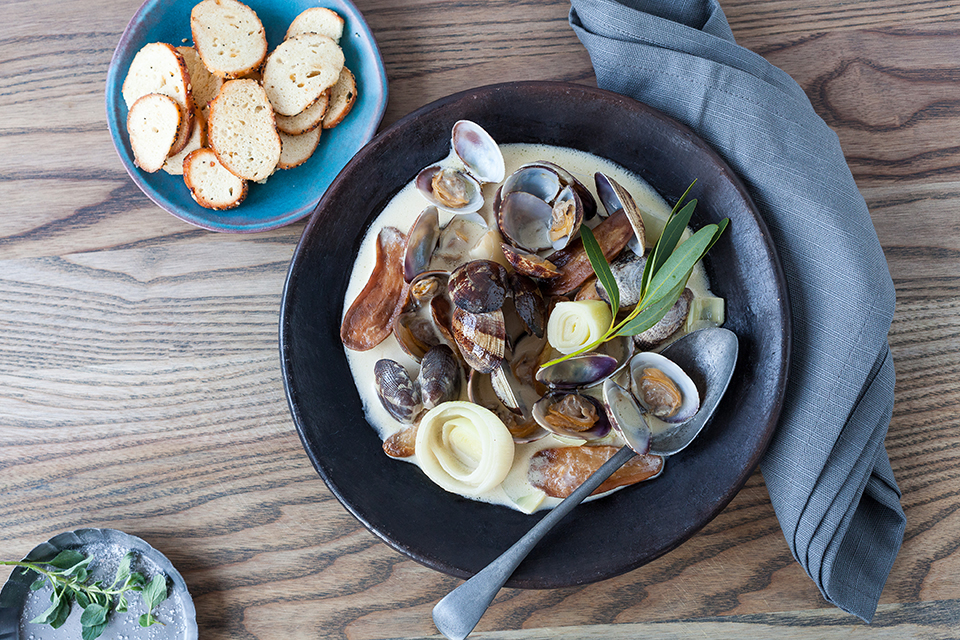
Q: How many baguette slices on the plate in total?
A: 12